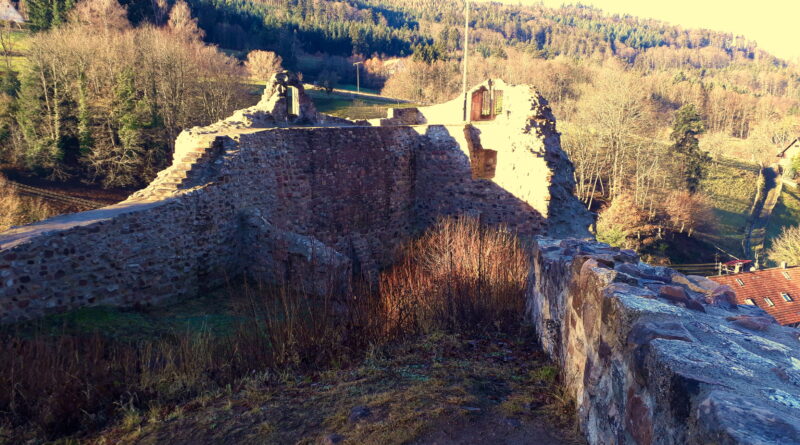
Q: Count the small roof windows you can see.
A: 5